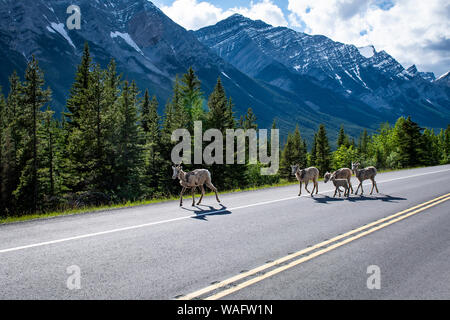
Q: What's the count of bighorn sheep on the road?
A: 5